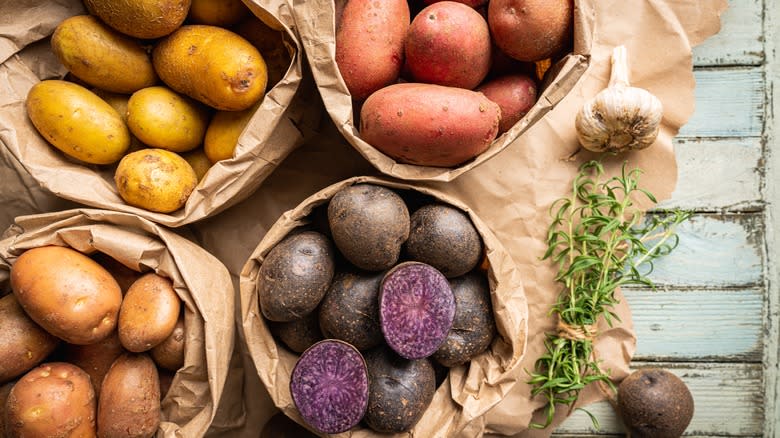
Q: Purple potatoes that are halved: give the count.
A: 2